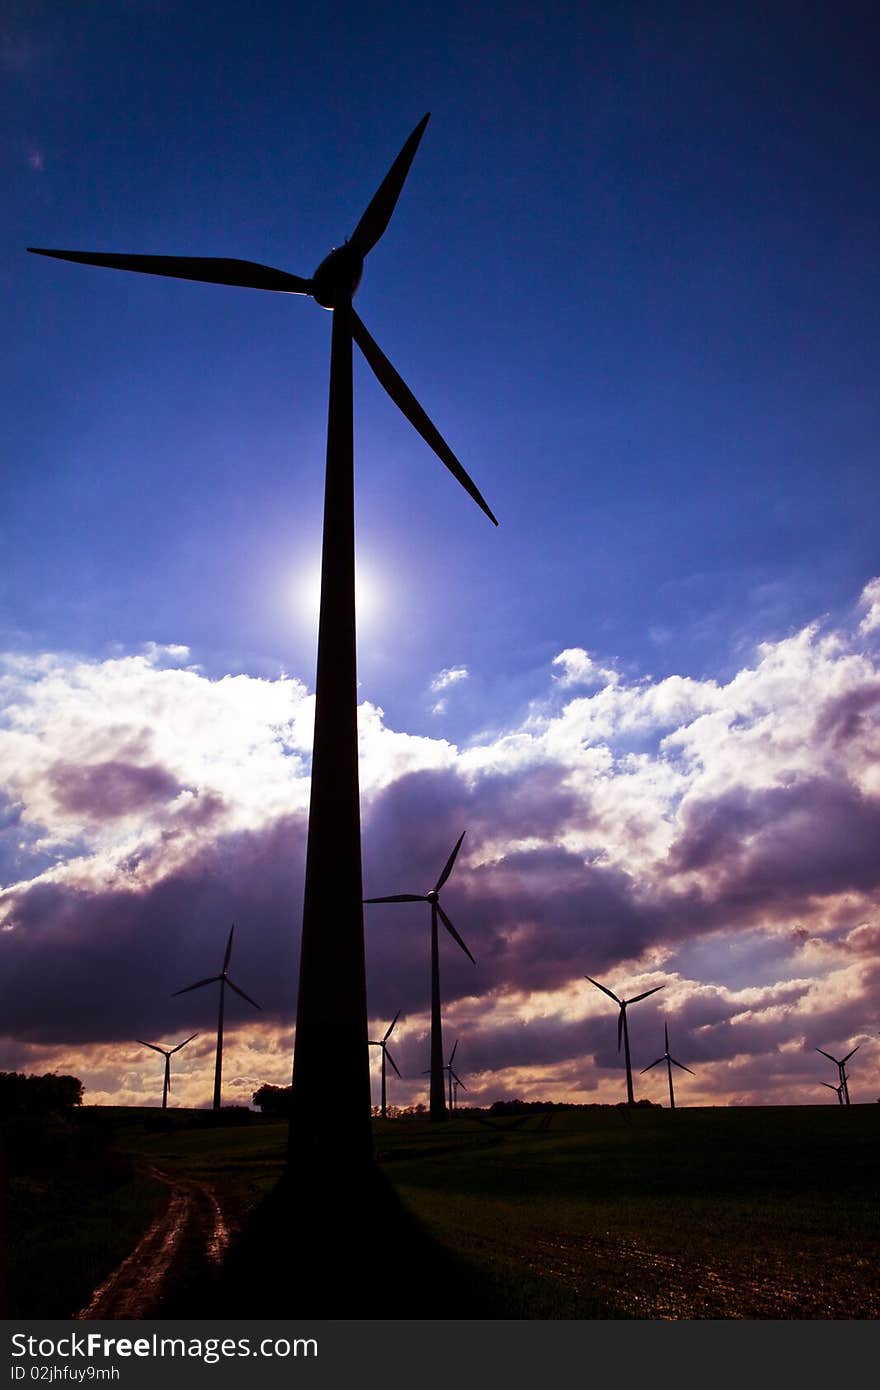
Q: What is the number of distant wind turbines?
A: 9